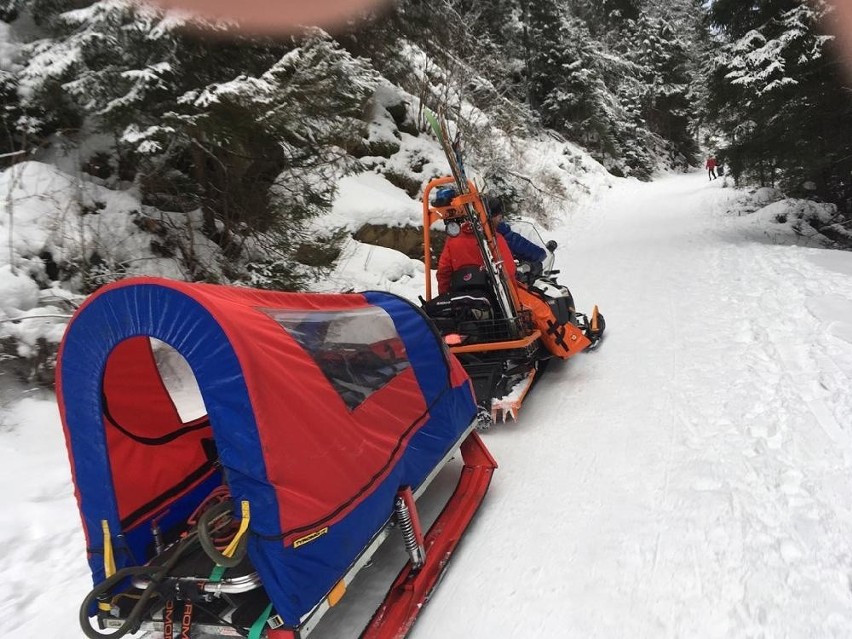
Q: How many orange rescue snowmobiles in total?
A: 1